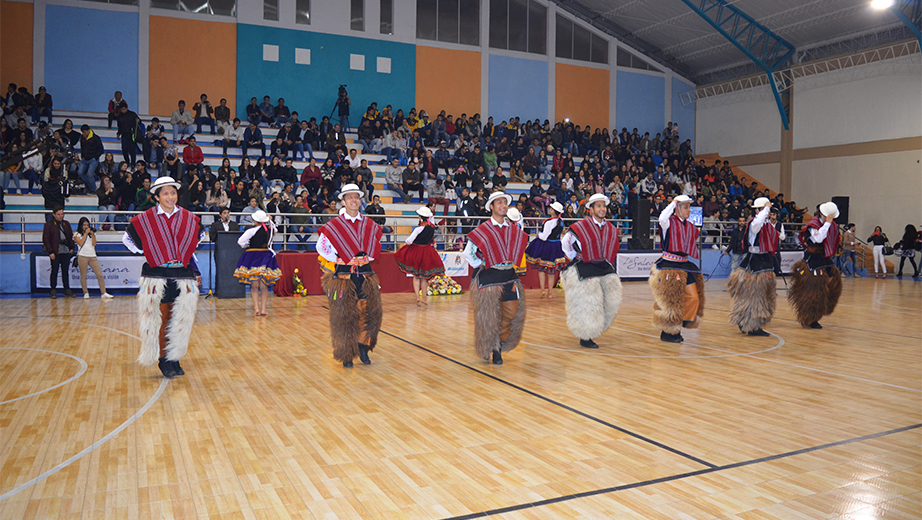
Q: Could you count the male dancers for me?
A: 7